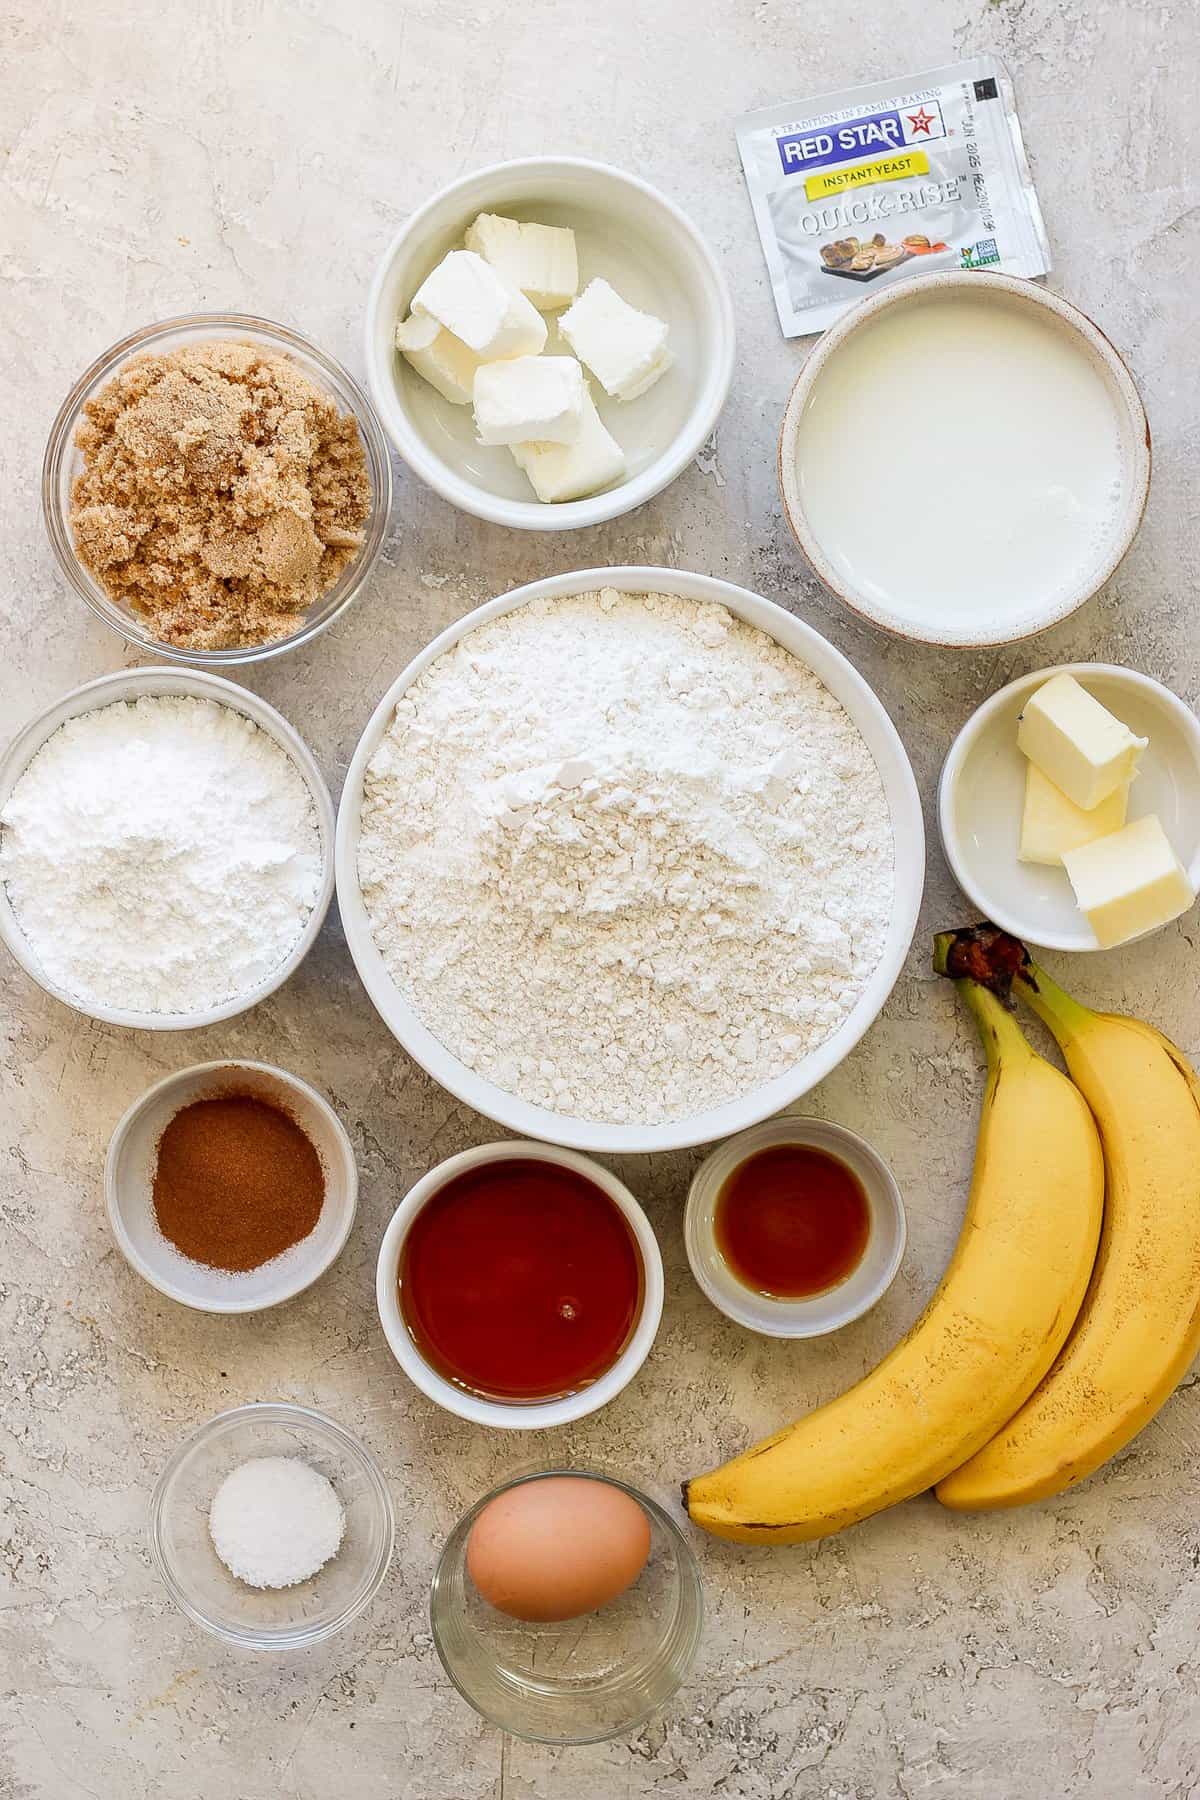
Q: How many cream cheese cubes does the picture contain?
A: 6